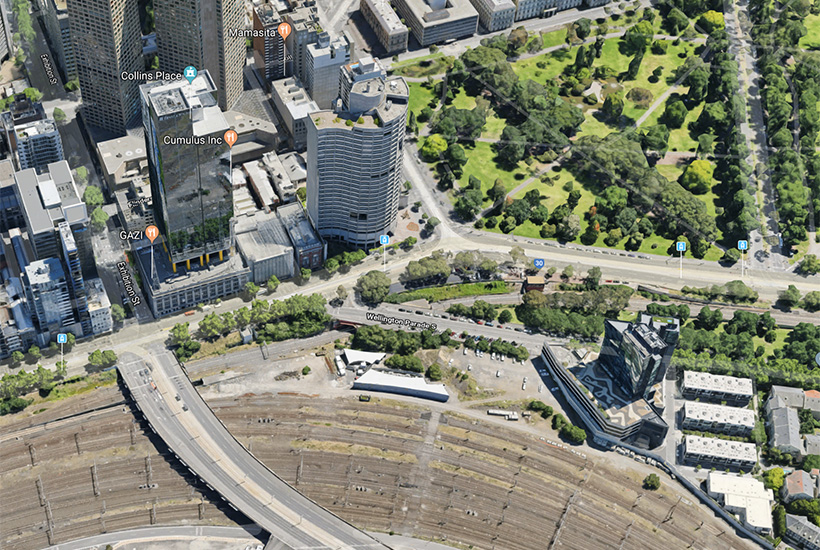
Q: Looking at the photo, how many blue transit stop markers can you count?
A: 4